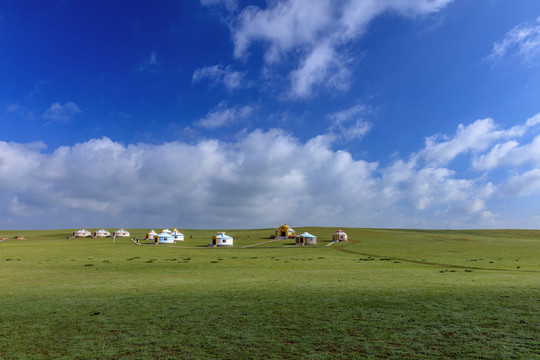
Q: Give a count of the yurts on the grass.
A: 11